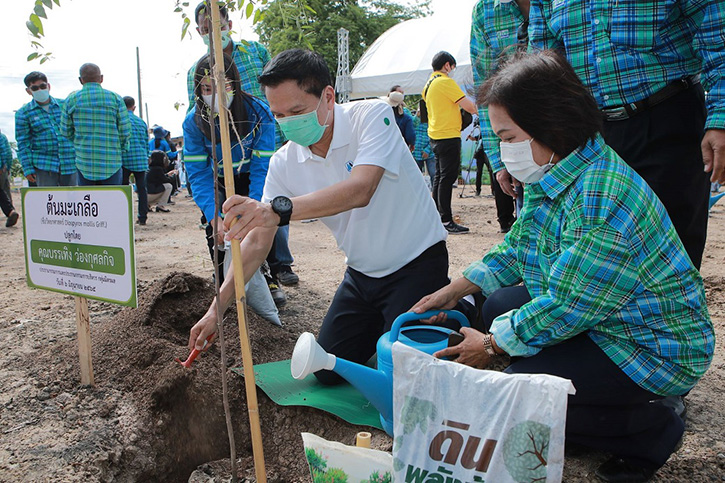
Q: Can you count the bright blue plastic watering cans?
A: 1